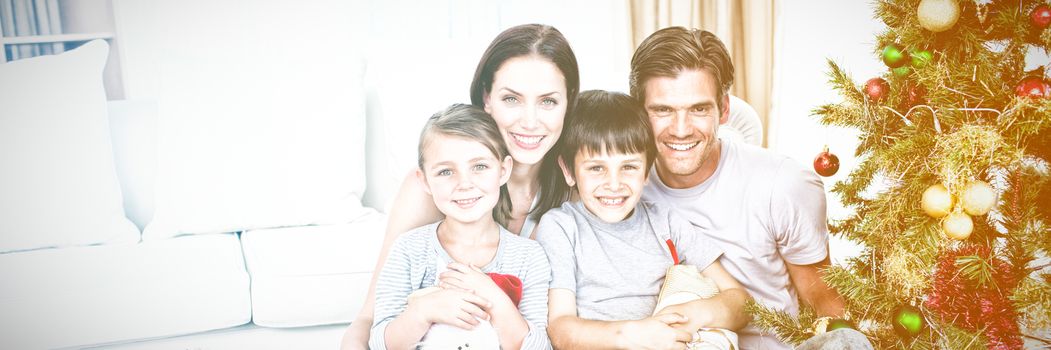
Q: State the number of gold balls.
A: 4